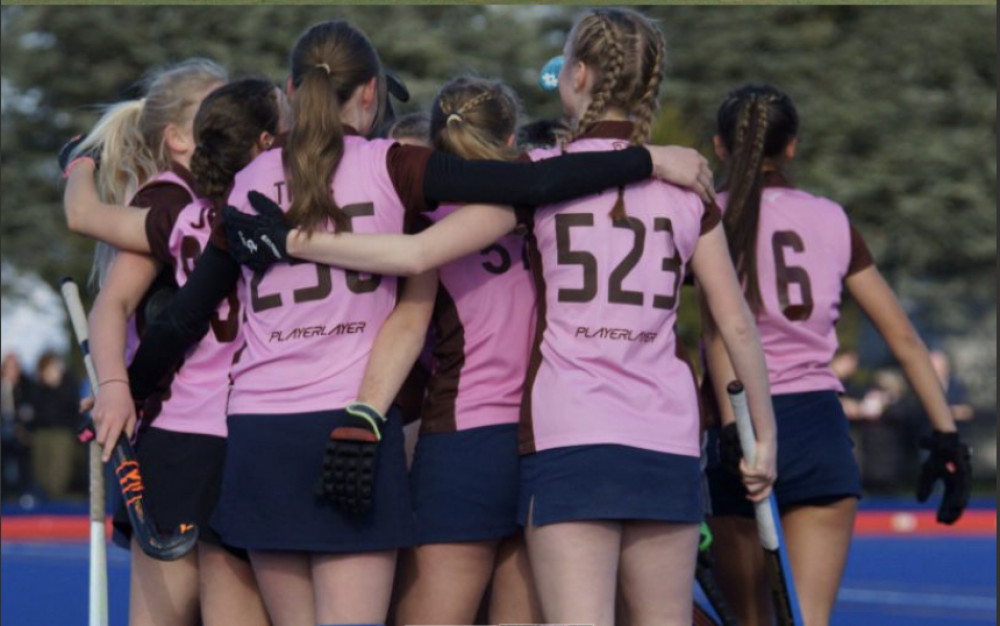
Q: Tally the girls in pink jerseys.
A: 6